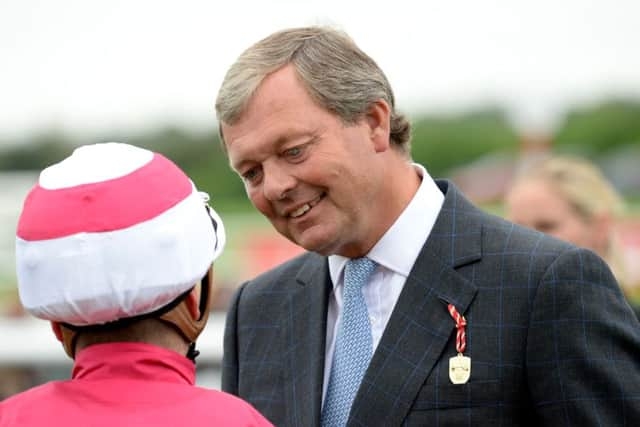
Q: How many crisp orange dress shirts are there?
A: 0